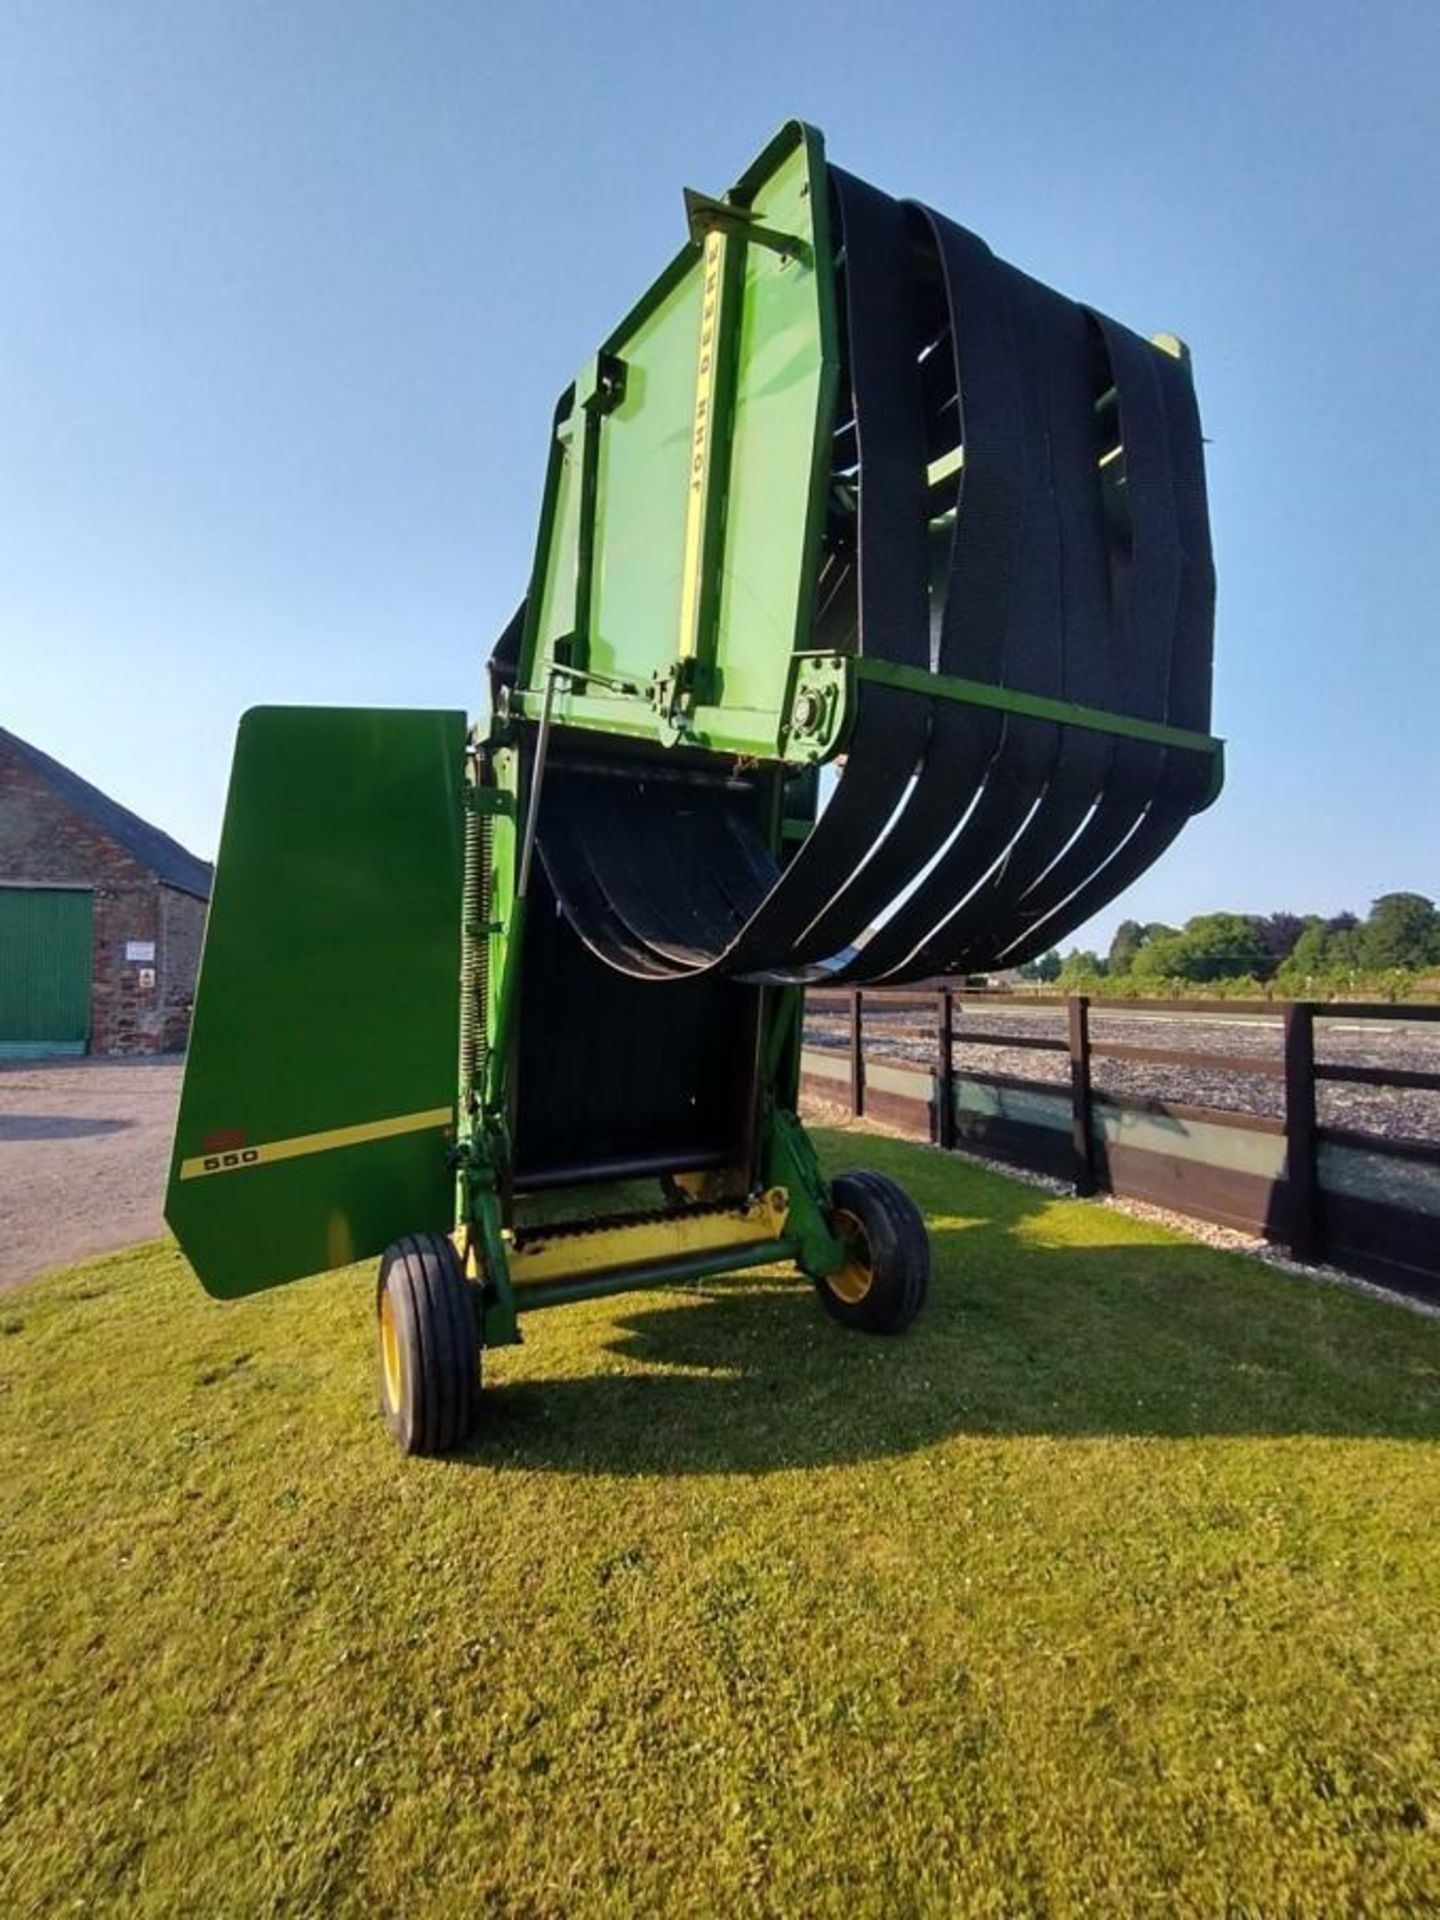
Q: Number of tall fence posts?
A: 4